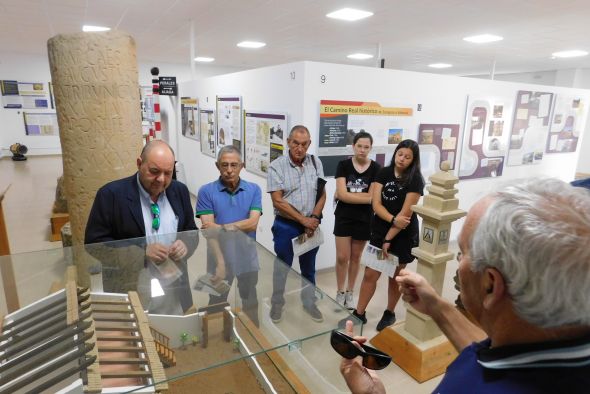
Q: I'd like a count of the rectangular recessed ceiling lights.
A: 8